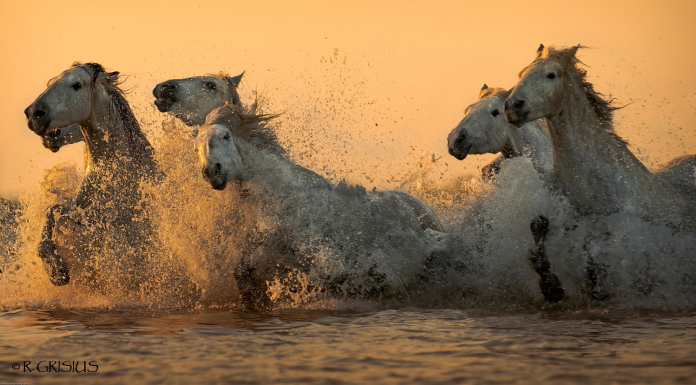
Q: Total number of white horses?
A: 6